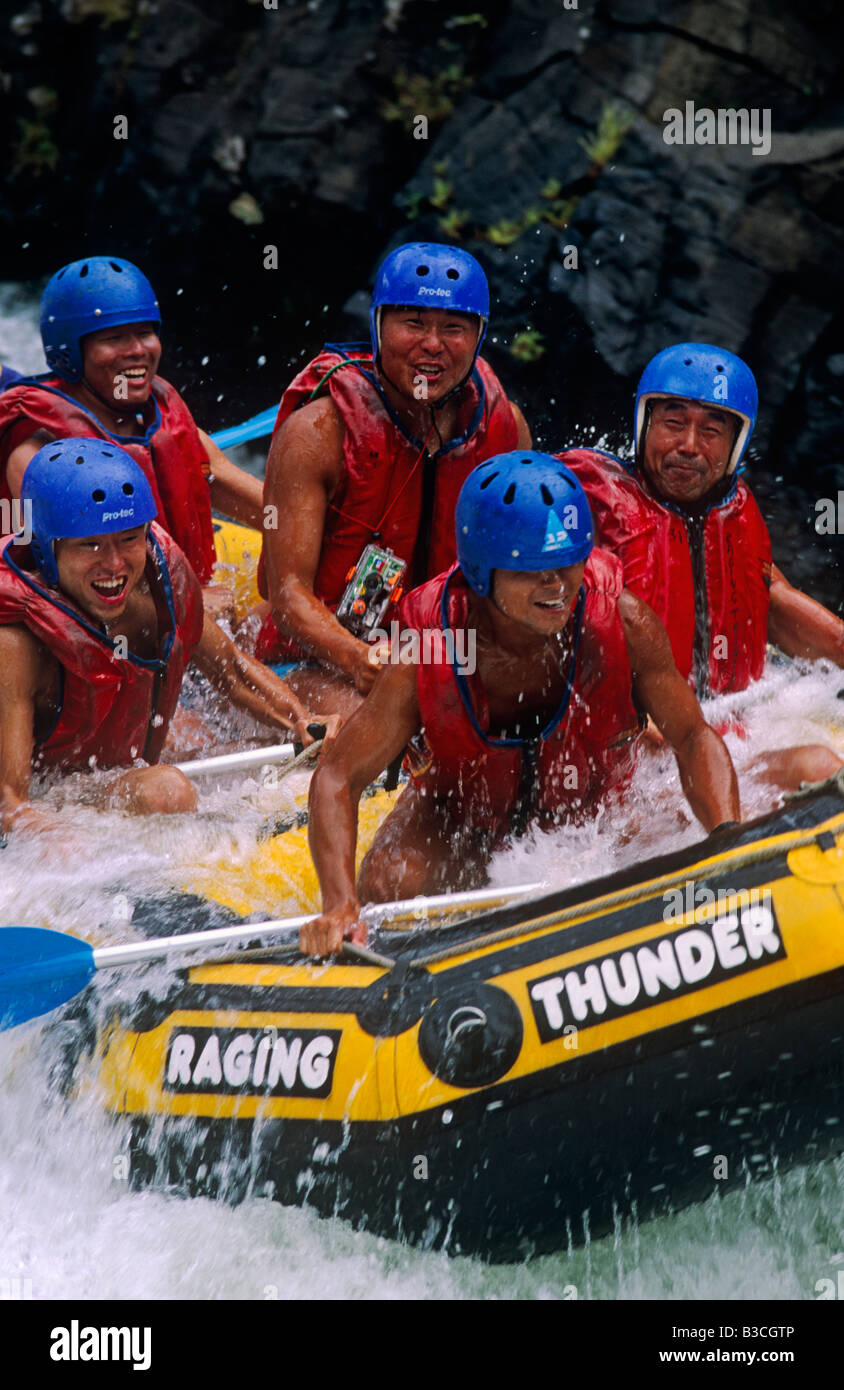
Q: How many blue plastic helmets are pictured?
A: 5